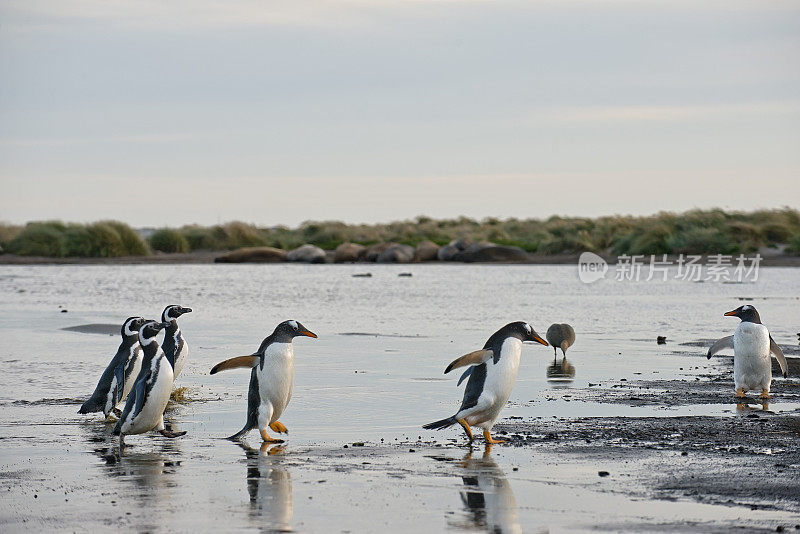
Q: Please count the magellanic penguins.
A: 3